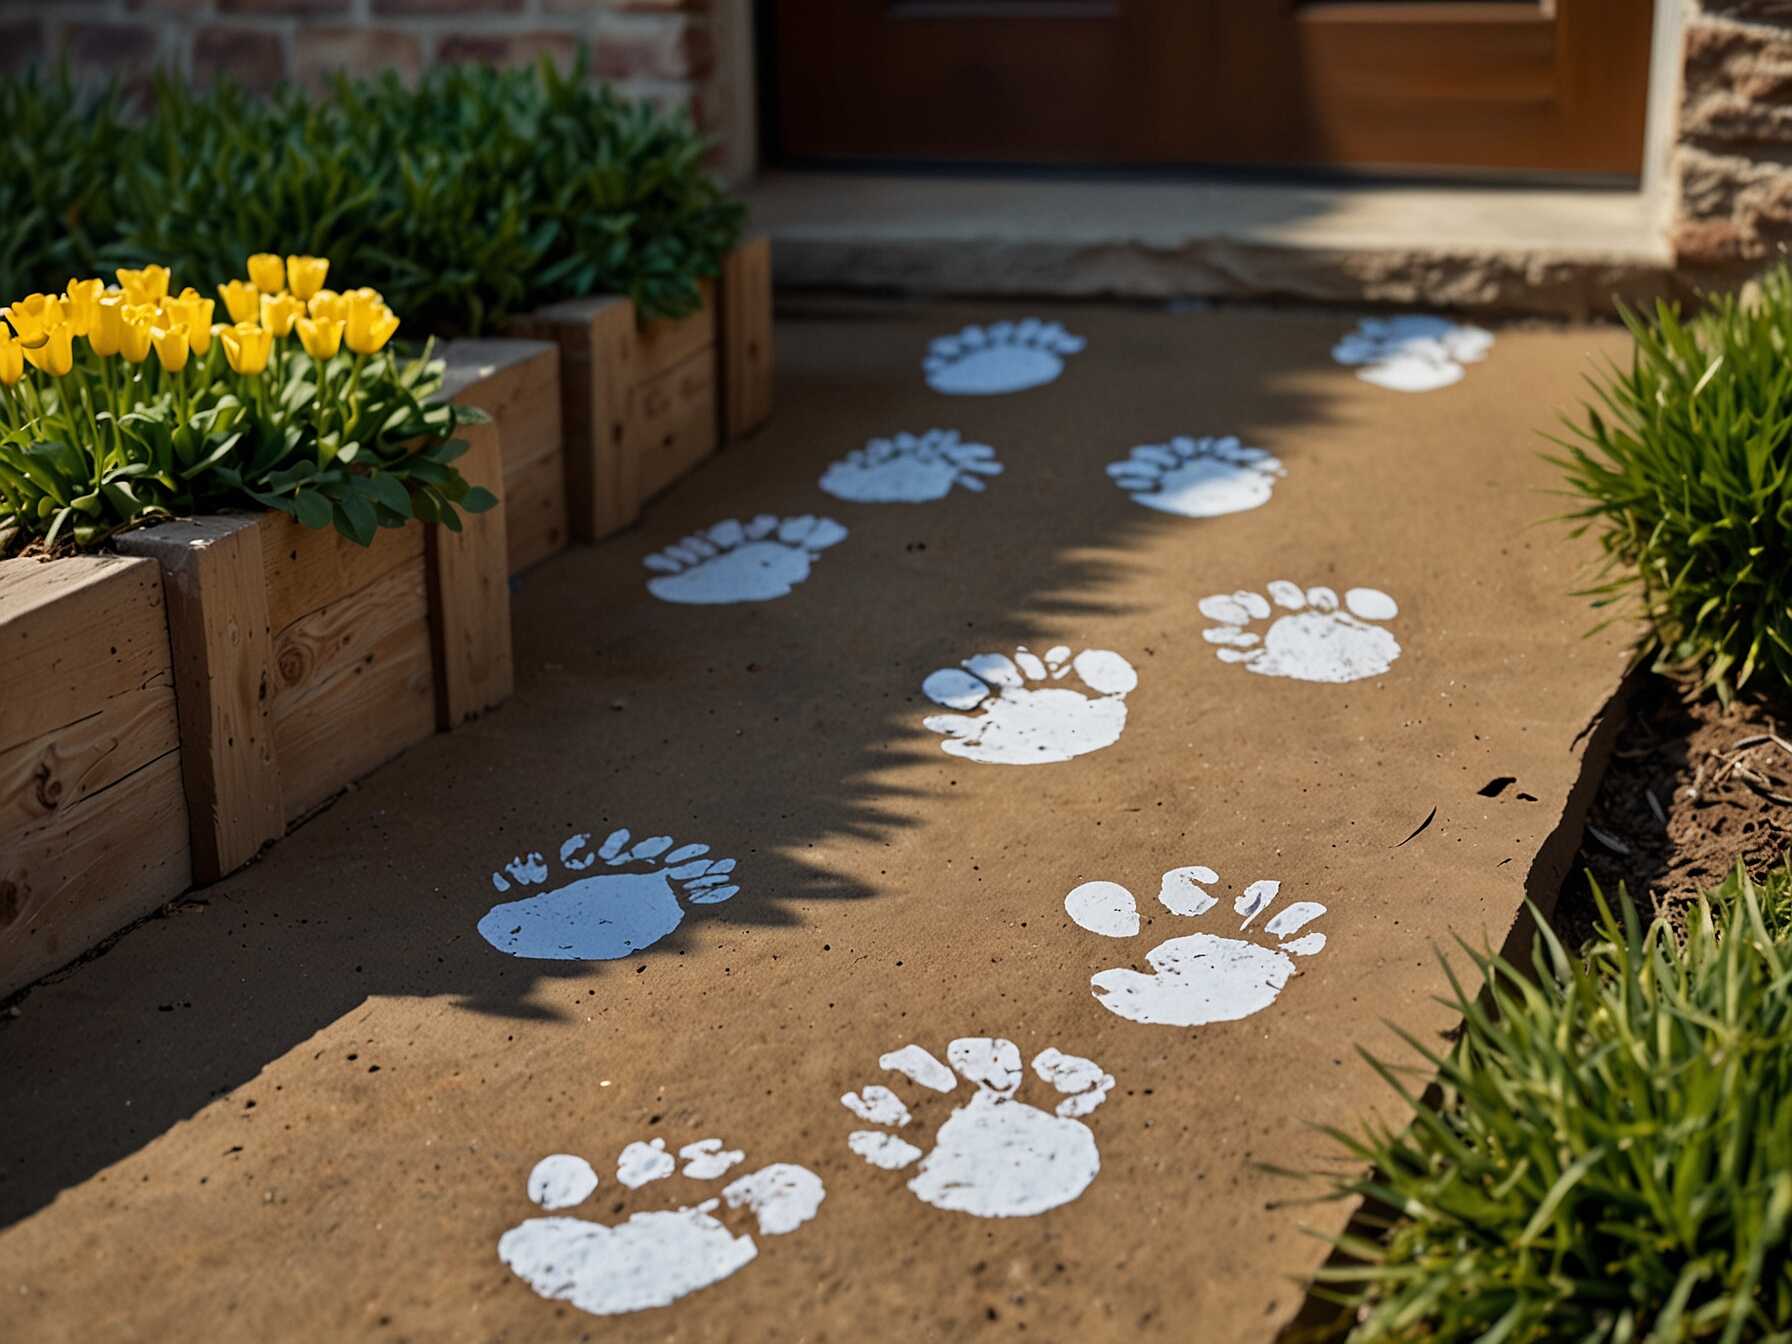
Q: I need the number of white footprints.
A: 11